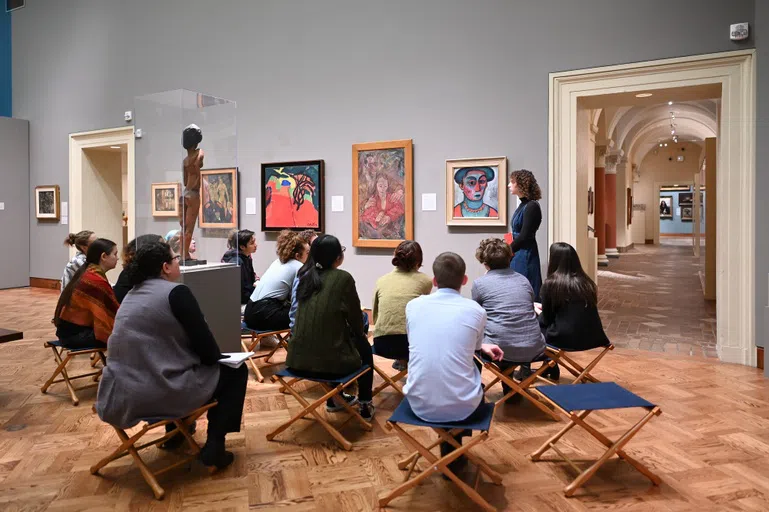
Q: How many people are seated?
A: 13